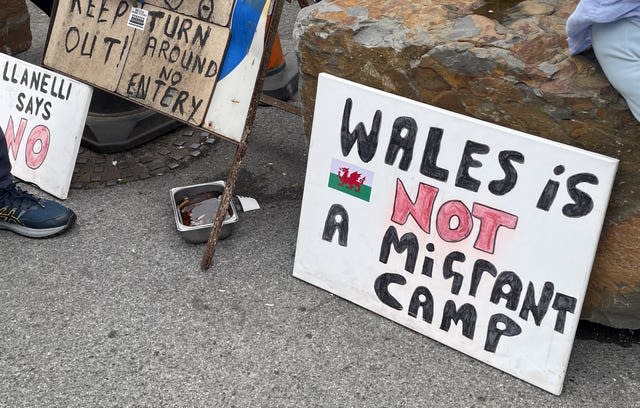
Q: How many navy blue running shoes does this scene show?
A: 1